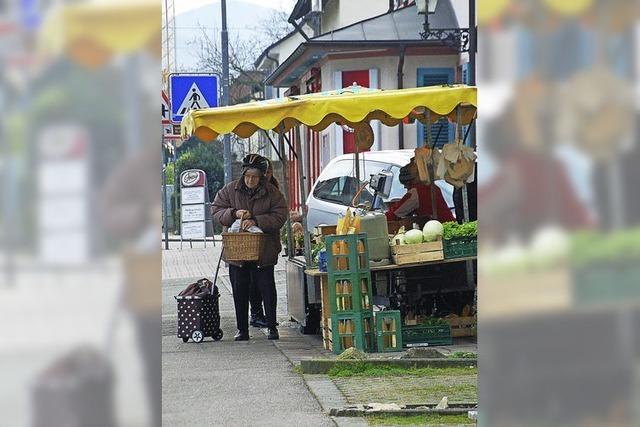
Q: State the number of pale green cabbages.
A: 3